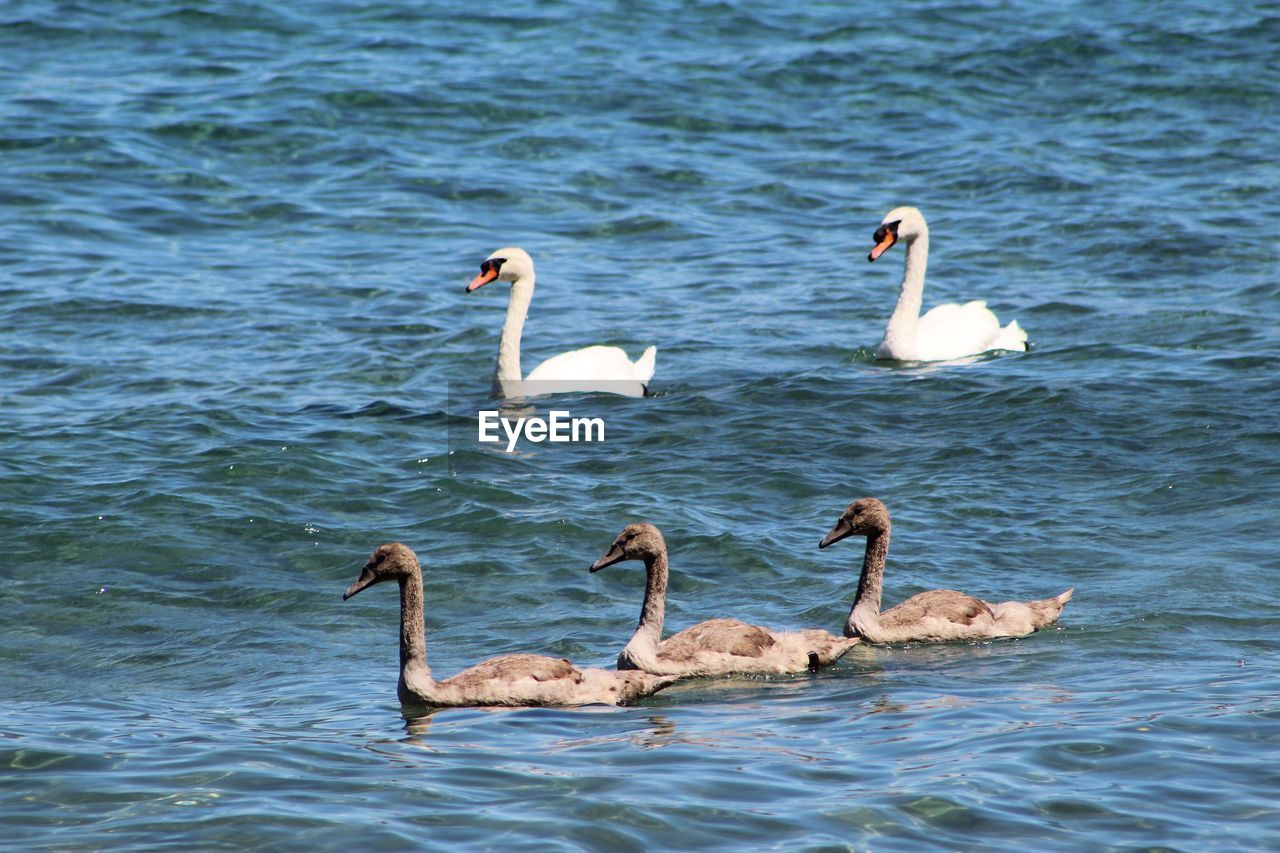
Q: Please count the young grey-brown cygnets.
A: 3